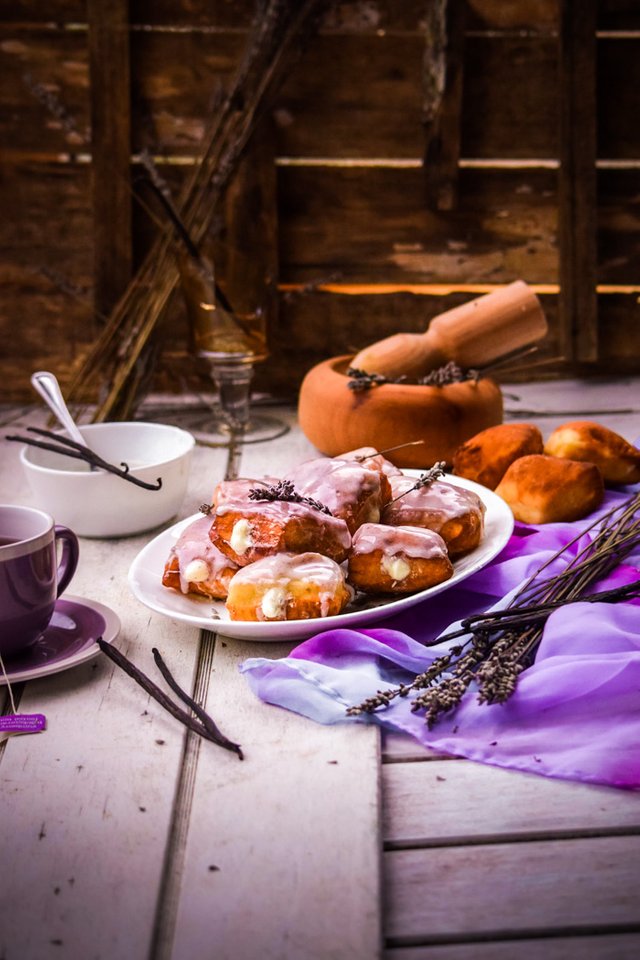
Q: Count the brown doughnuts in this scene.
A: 3